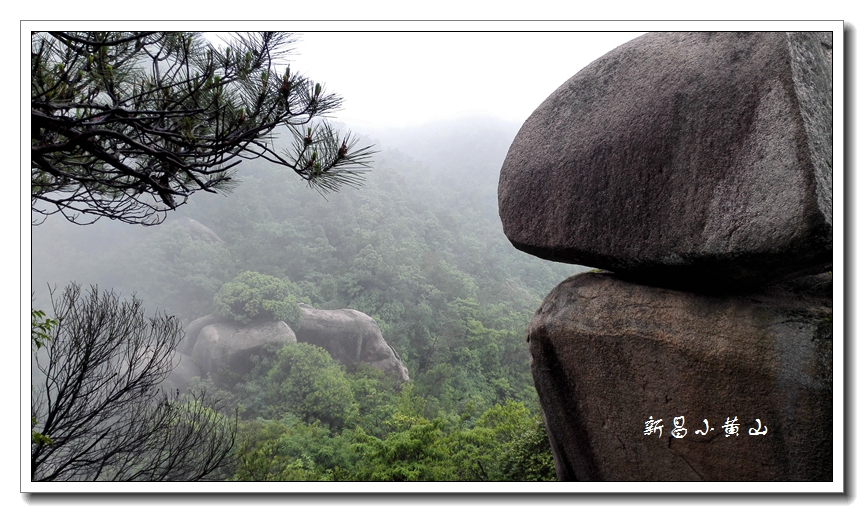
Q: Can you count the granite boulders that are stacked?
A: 2